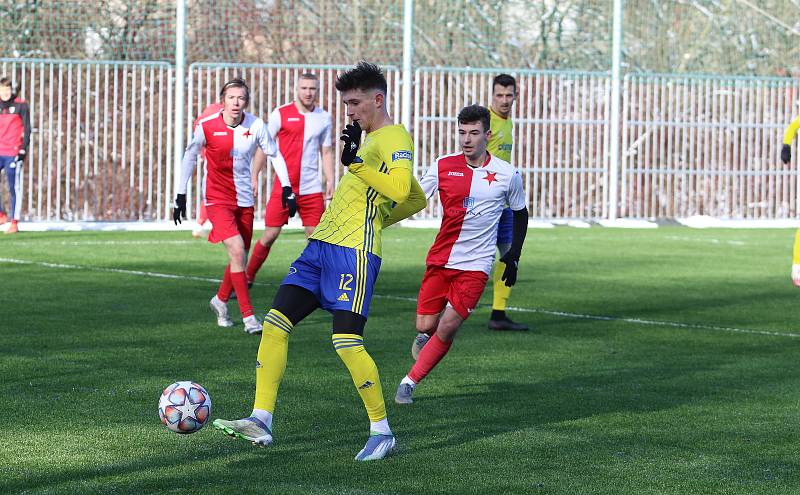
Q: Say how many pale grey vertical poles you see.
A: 3